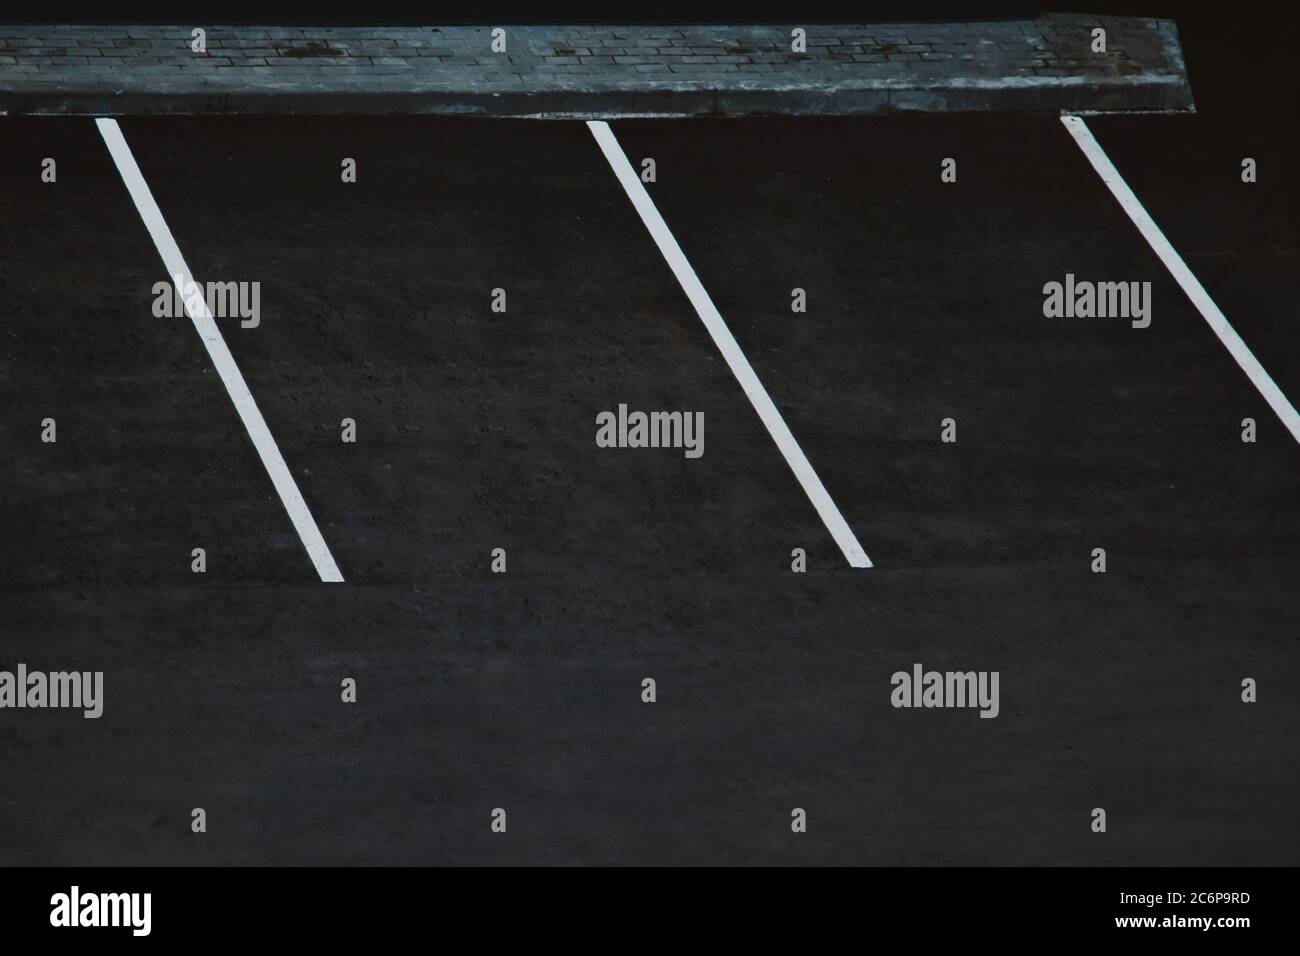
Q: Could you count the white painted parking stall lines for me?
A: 3